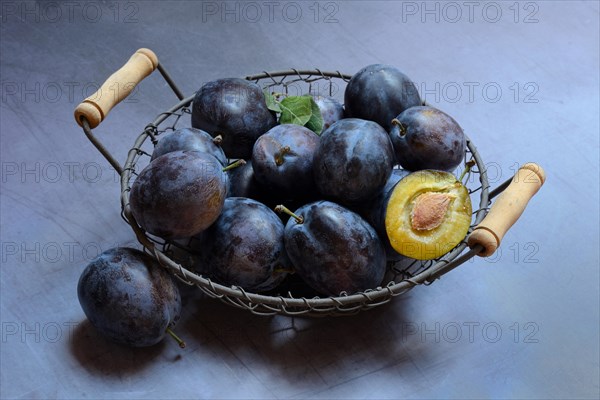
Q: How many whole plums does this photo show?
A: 13